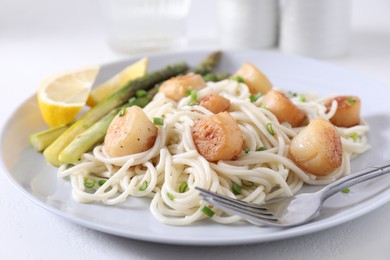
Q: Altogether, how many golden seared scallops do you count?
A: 8